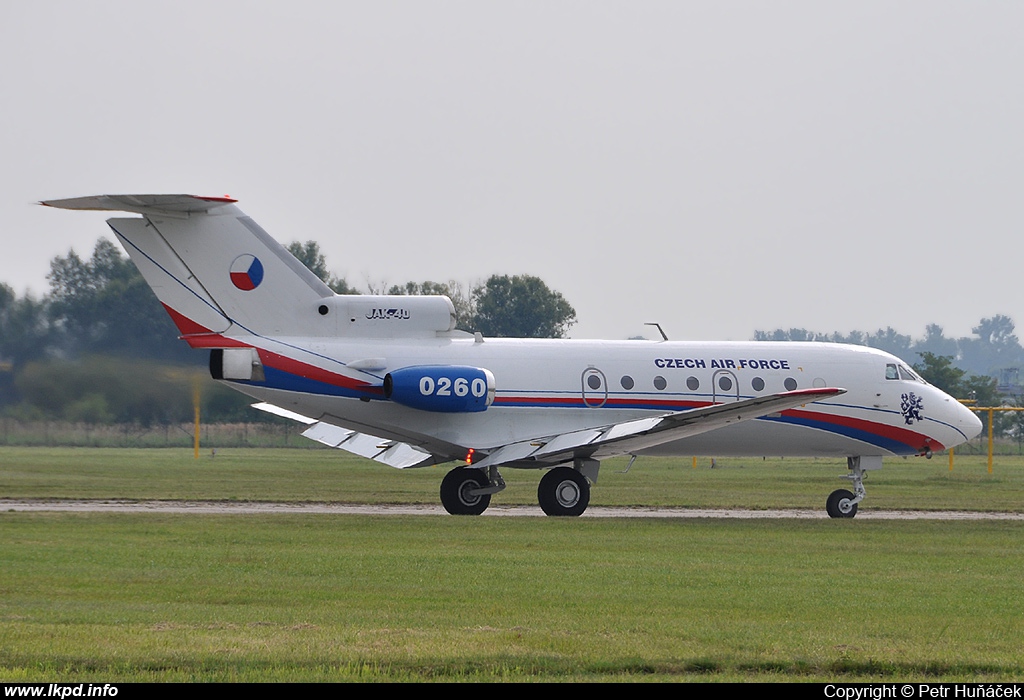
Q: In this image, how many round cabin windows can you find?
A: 7